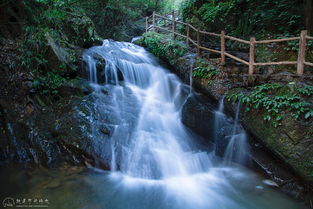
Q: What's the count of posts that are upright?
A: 8